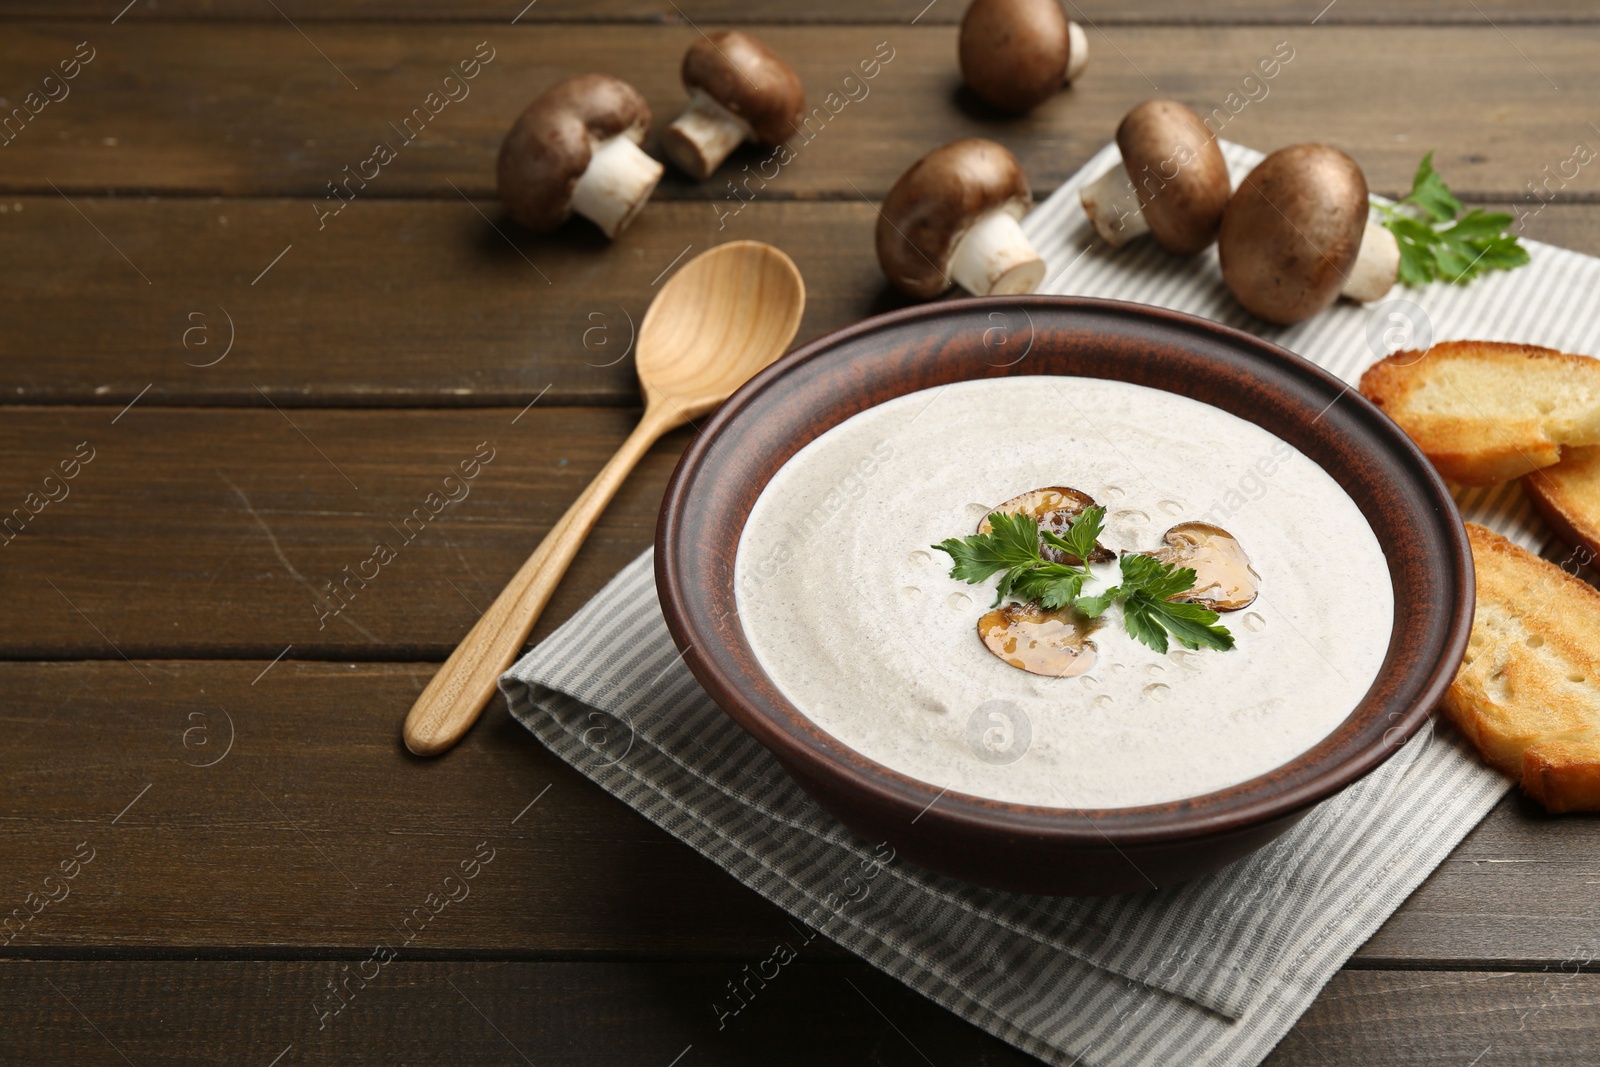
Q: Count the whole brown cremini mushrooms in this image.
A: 6